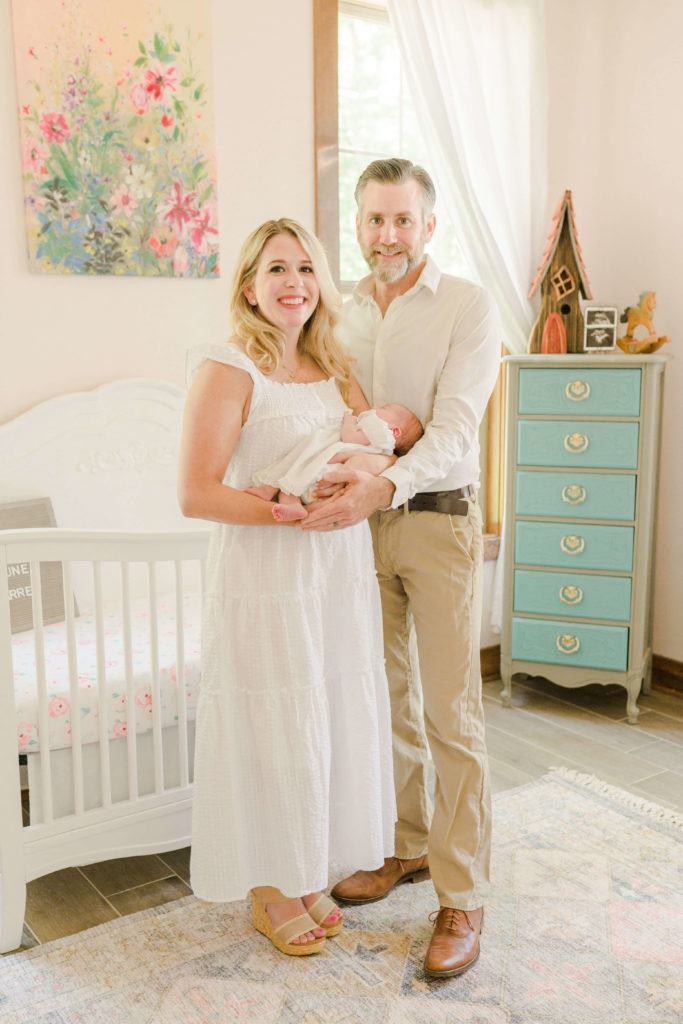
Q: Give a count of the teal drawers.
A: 6